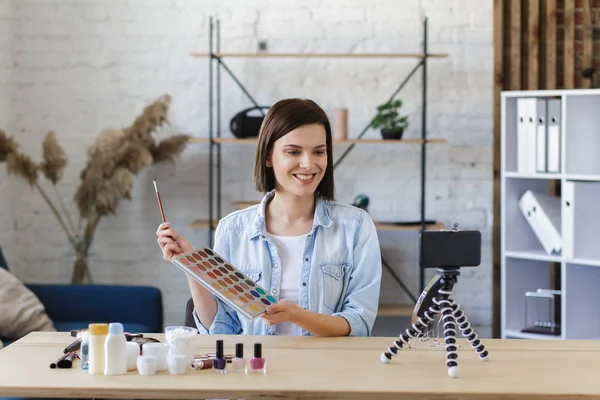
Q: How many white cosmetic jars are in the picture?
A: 4